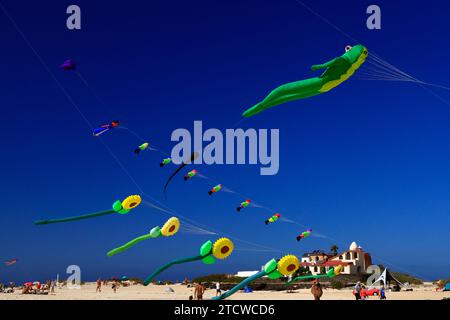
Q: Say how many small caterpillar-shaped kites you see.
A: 7